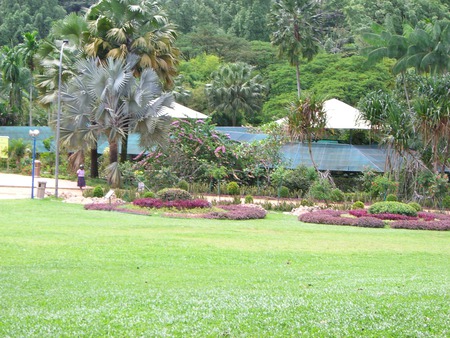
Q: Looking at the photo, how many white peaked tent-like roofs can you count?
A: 2